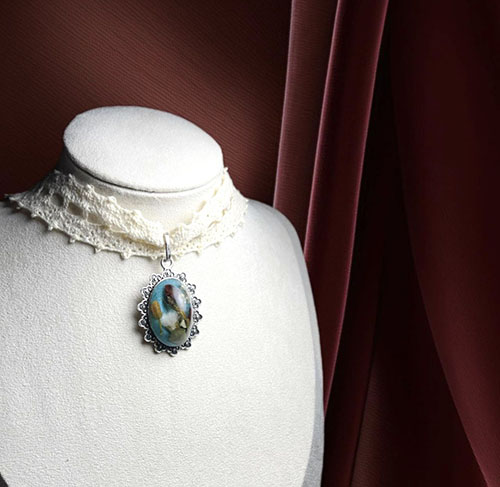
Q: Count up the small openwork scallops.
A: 14